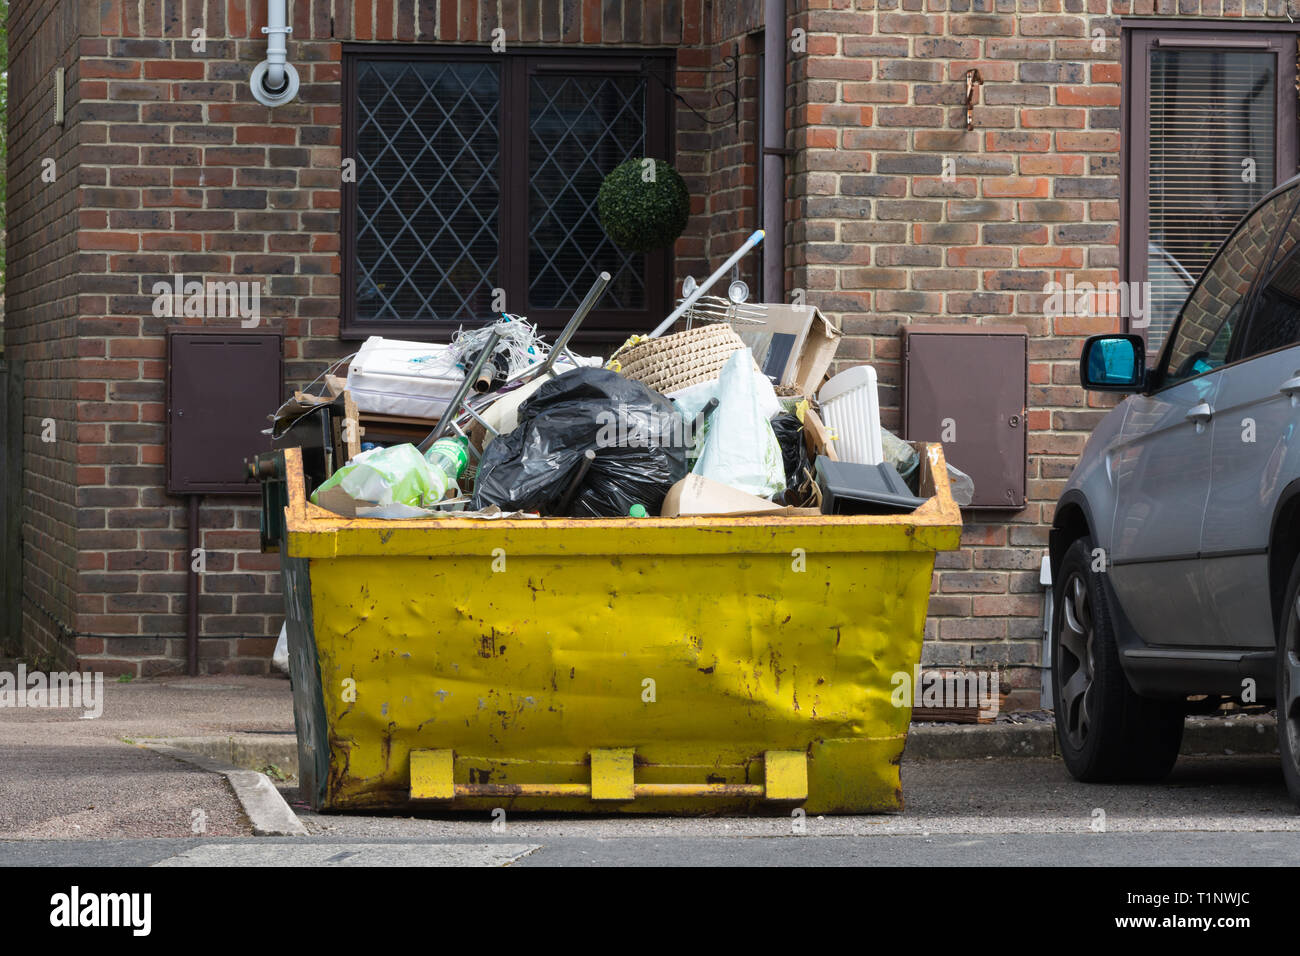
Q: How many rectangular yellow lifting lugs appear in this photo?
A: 3